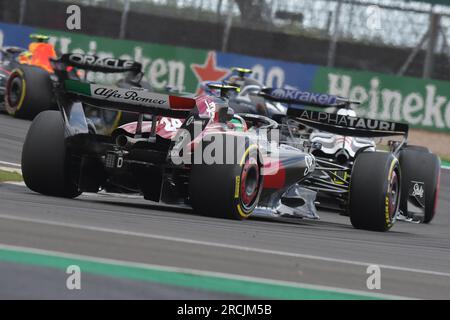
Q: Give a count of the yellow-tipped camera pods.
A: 3